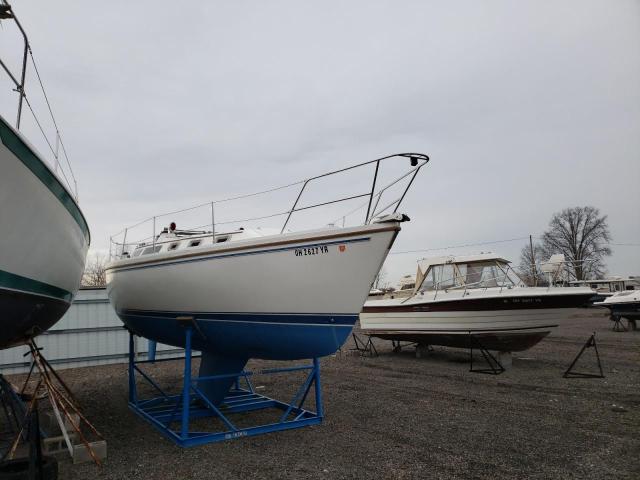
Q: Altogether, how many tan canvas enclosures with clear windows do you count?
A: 1